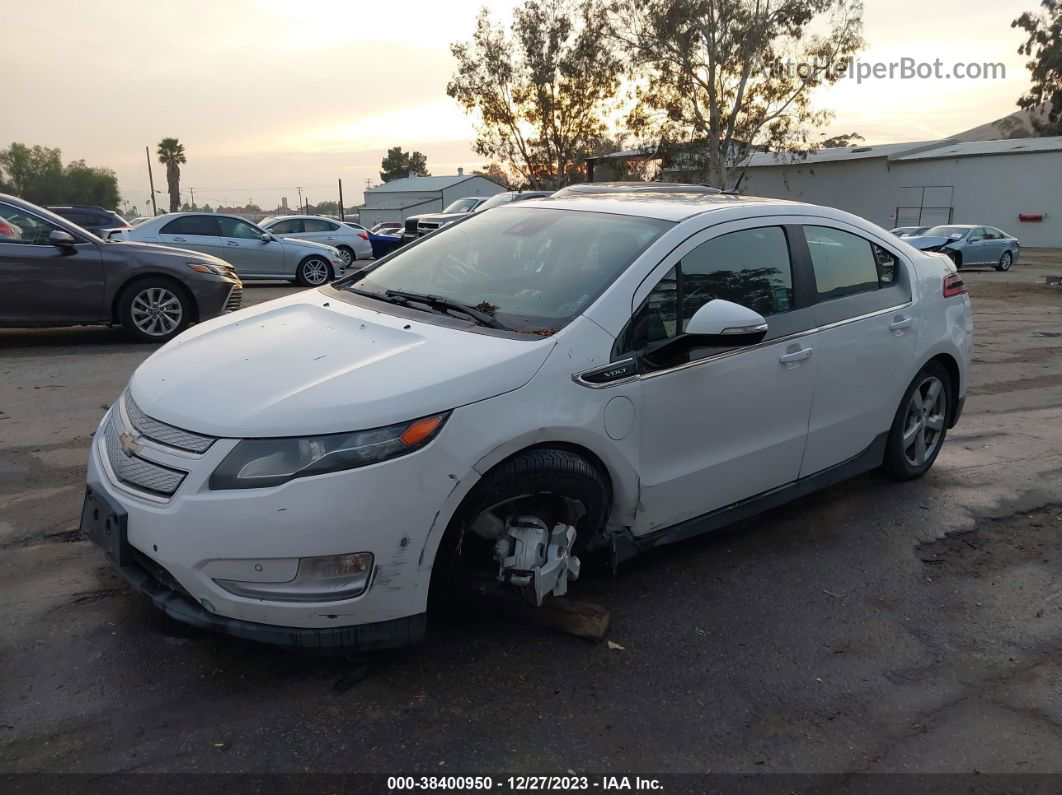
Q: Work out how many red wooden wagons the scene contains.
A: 0